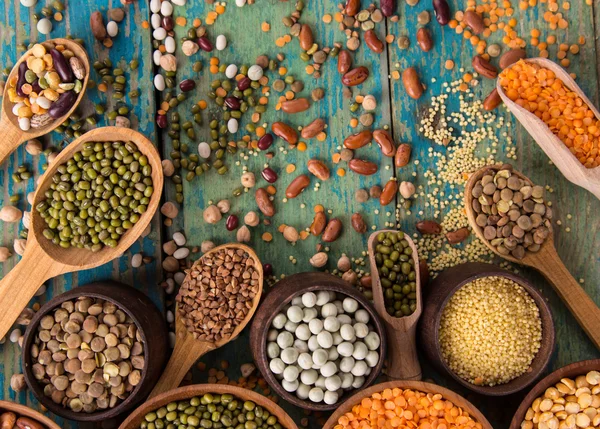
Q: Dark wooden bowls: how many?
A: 3